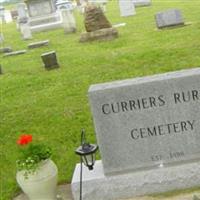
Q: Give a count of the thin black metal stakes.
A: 1